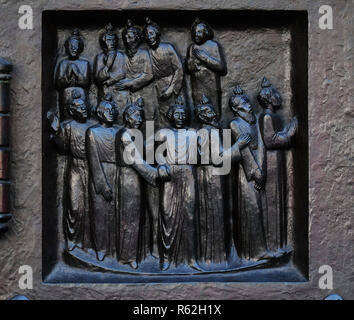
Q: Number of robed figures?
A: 12